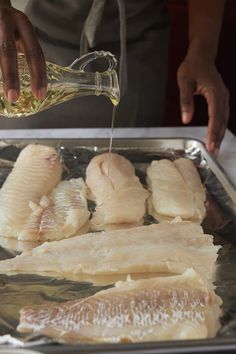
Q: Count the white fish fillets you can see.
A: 5